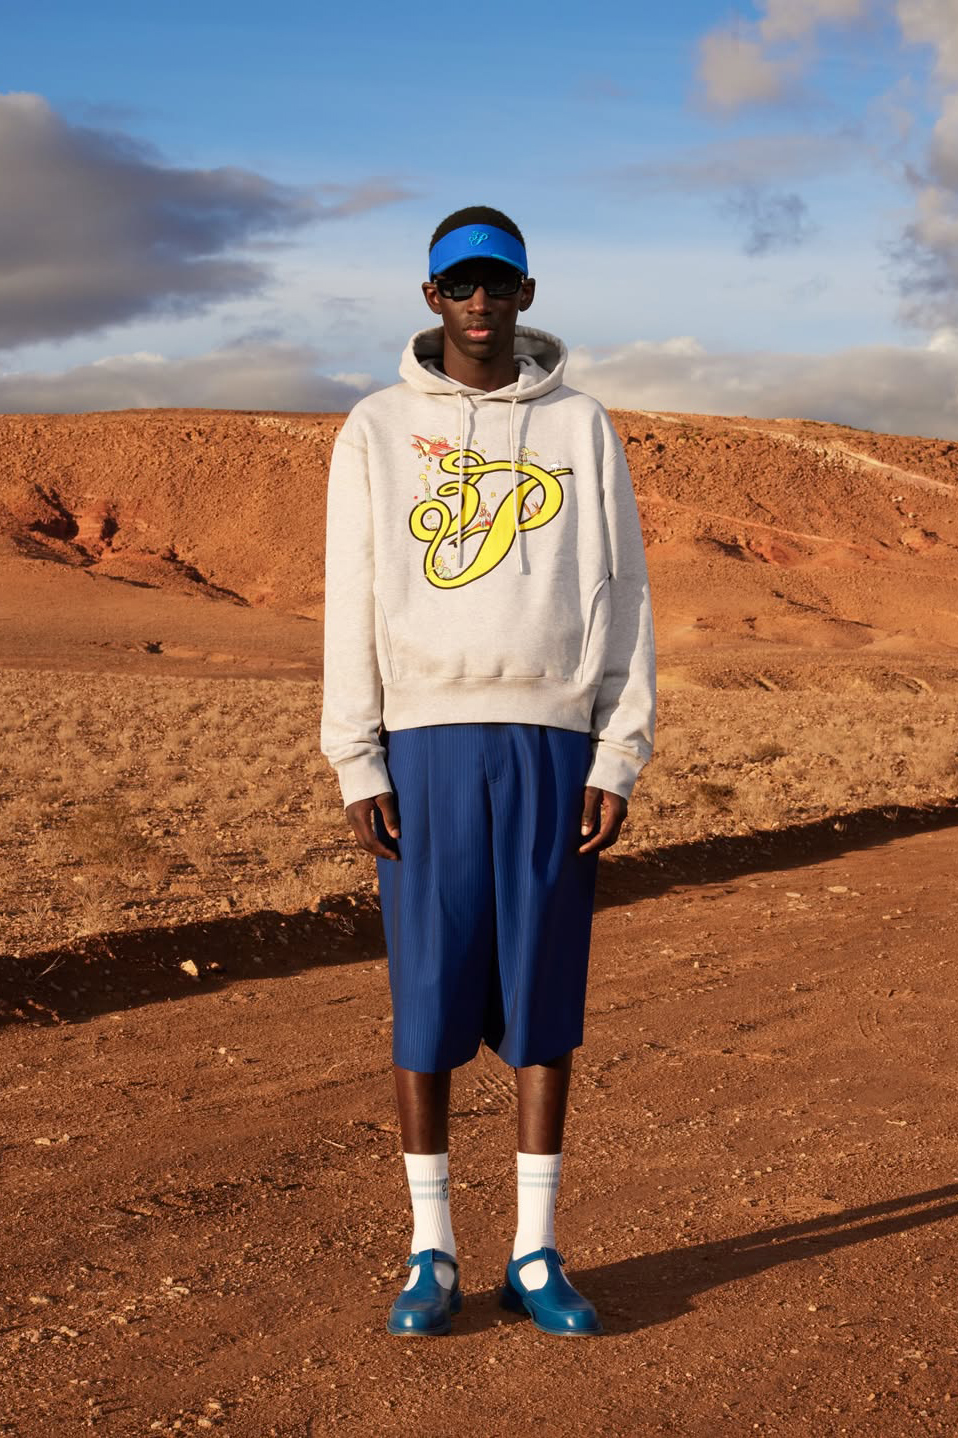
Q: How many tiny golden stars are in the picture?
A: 9